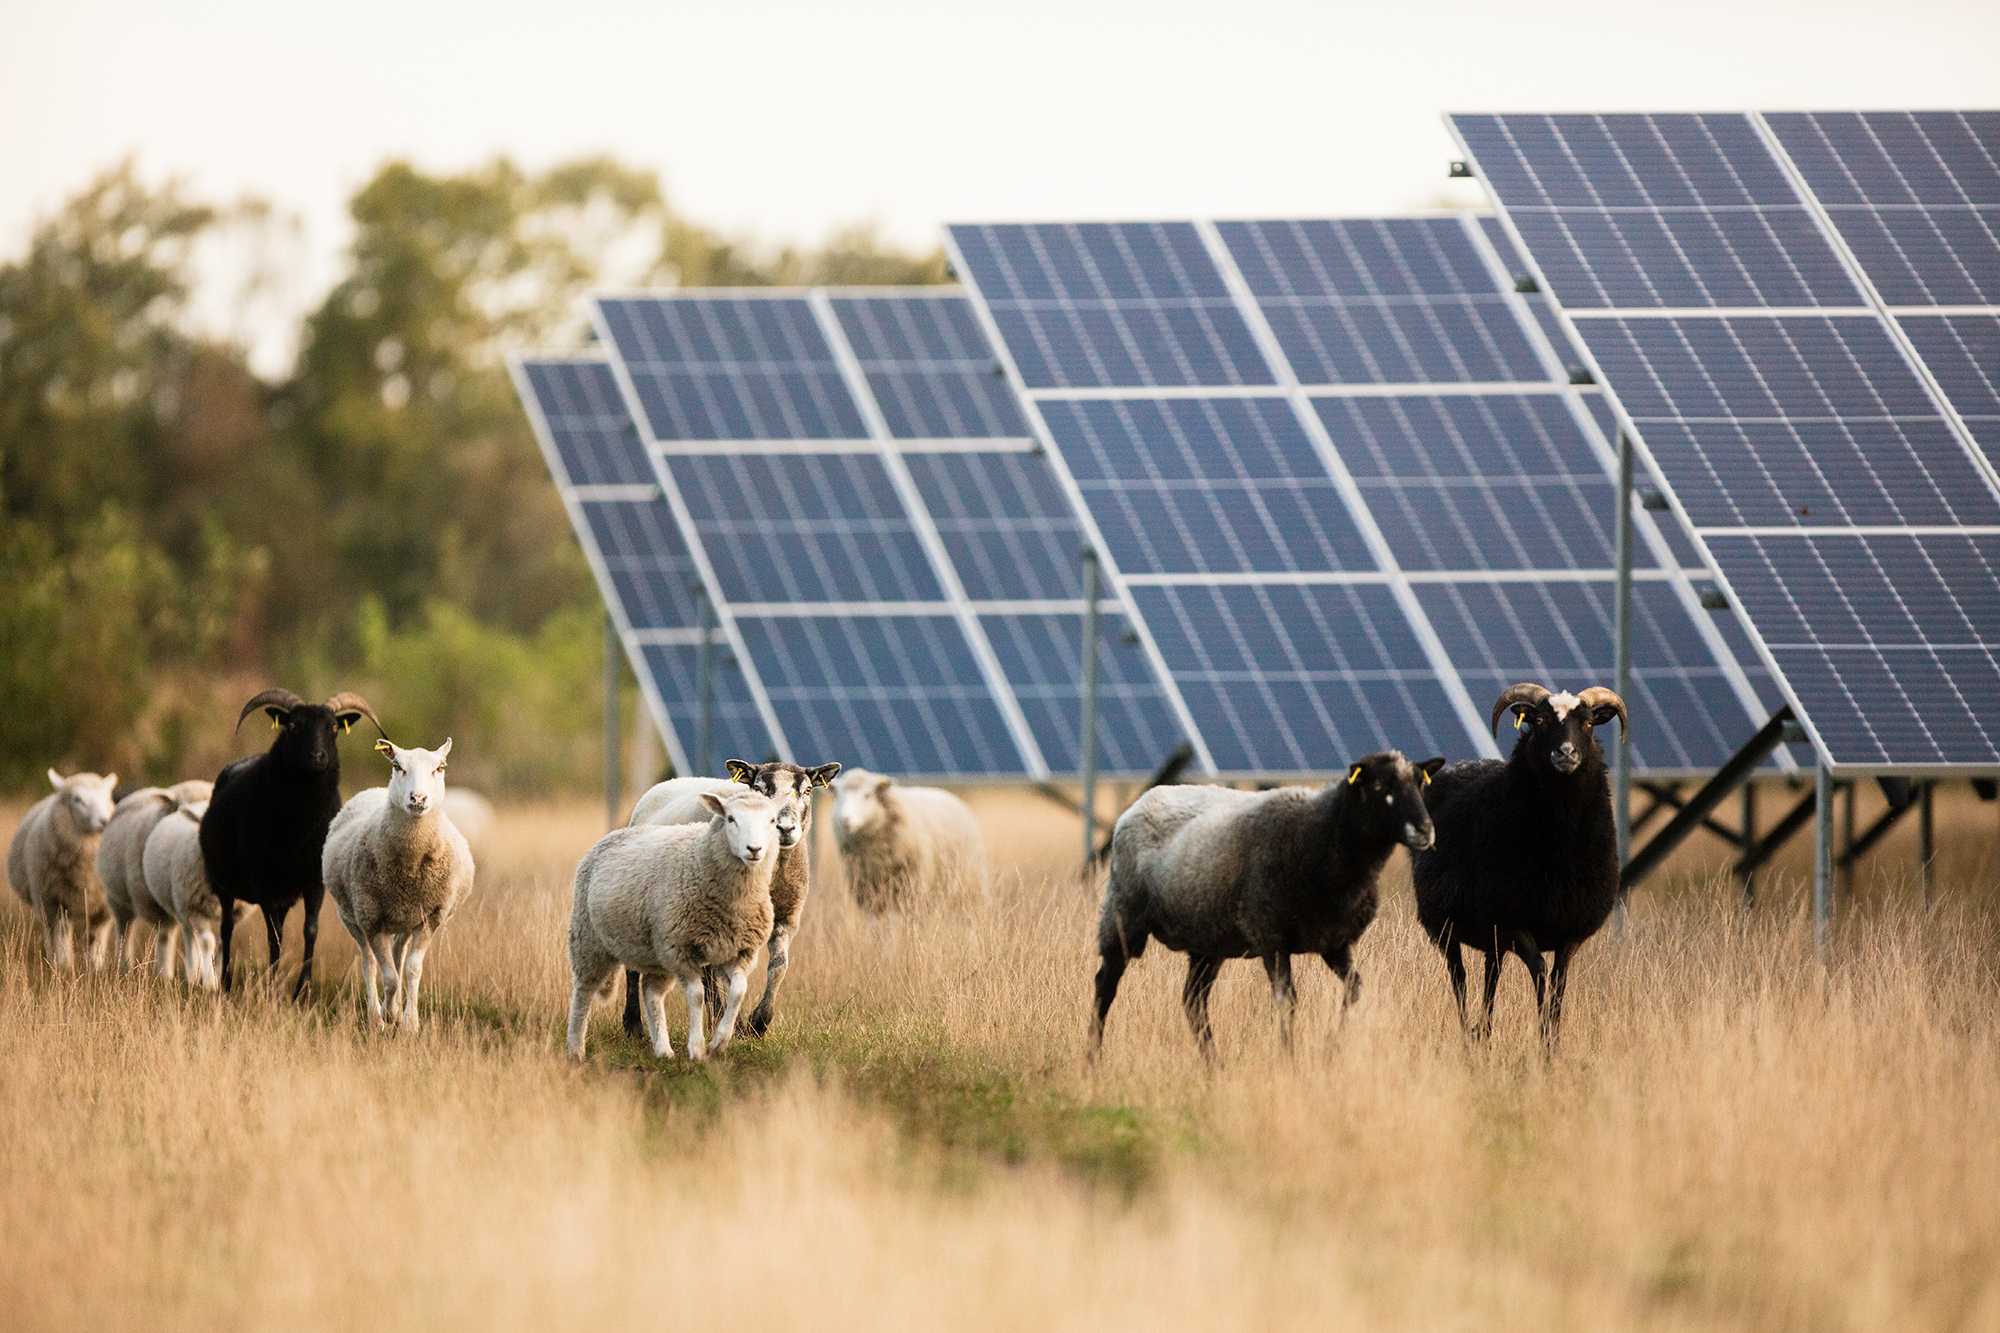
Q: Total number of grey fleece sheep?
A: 1